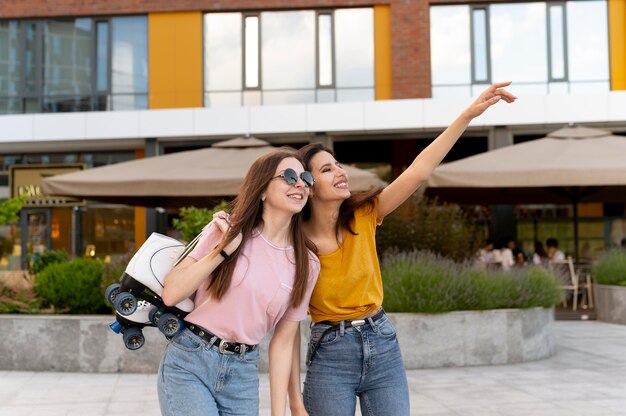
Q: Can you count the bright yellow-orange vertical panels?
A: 3